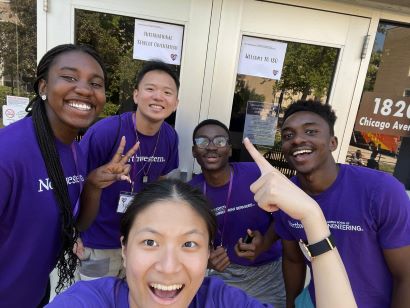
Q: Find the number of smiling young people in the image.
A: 5